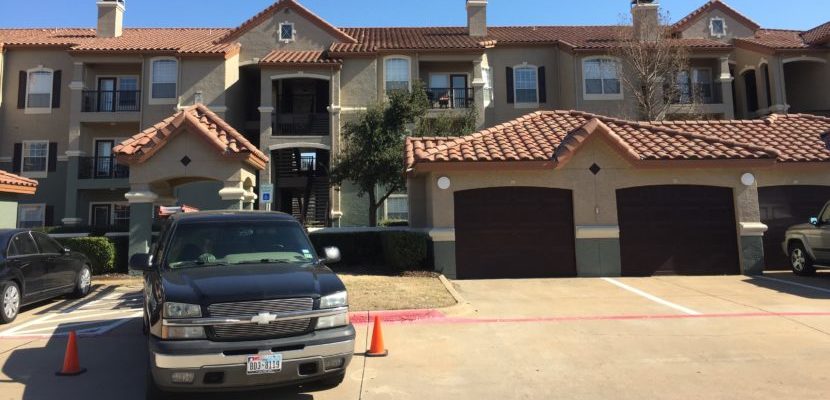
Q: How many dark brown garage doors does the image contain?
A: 3